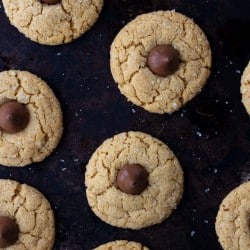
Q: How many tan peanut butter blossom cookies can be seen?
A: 8